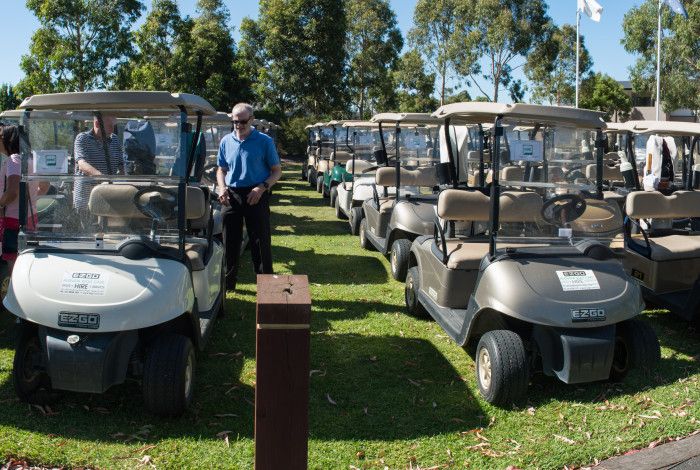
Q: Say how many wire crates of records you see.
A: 0